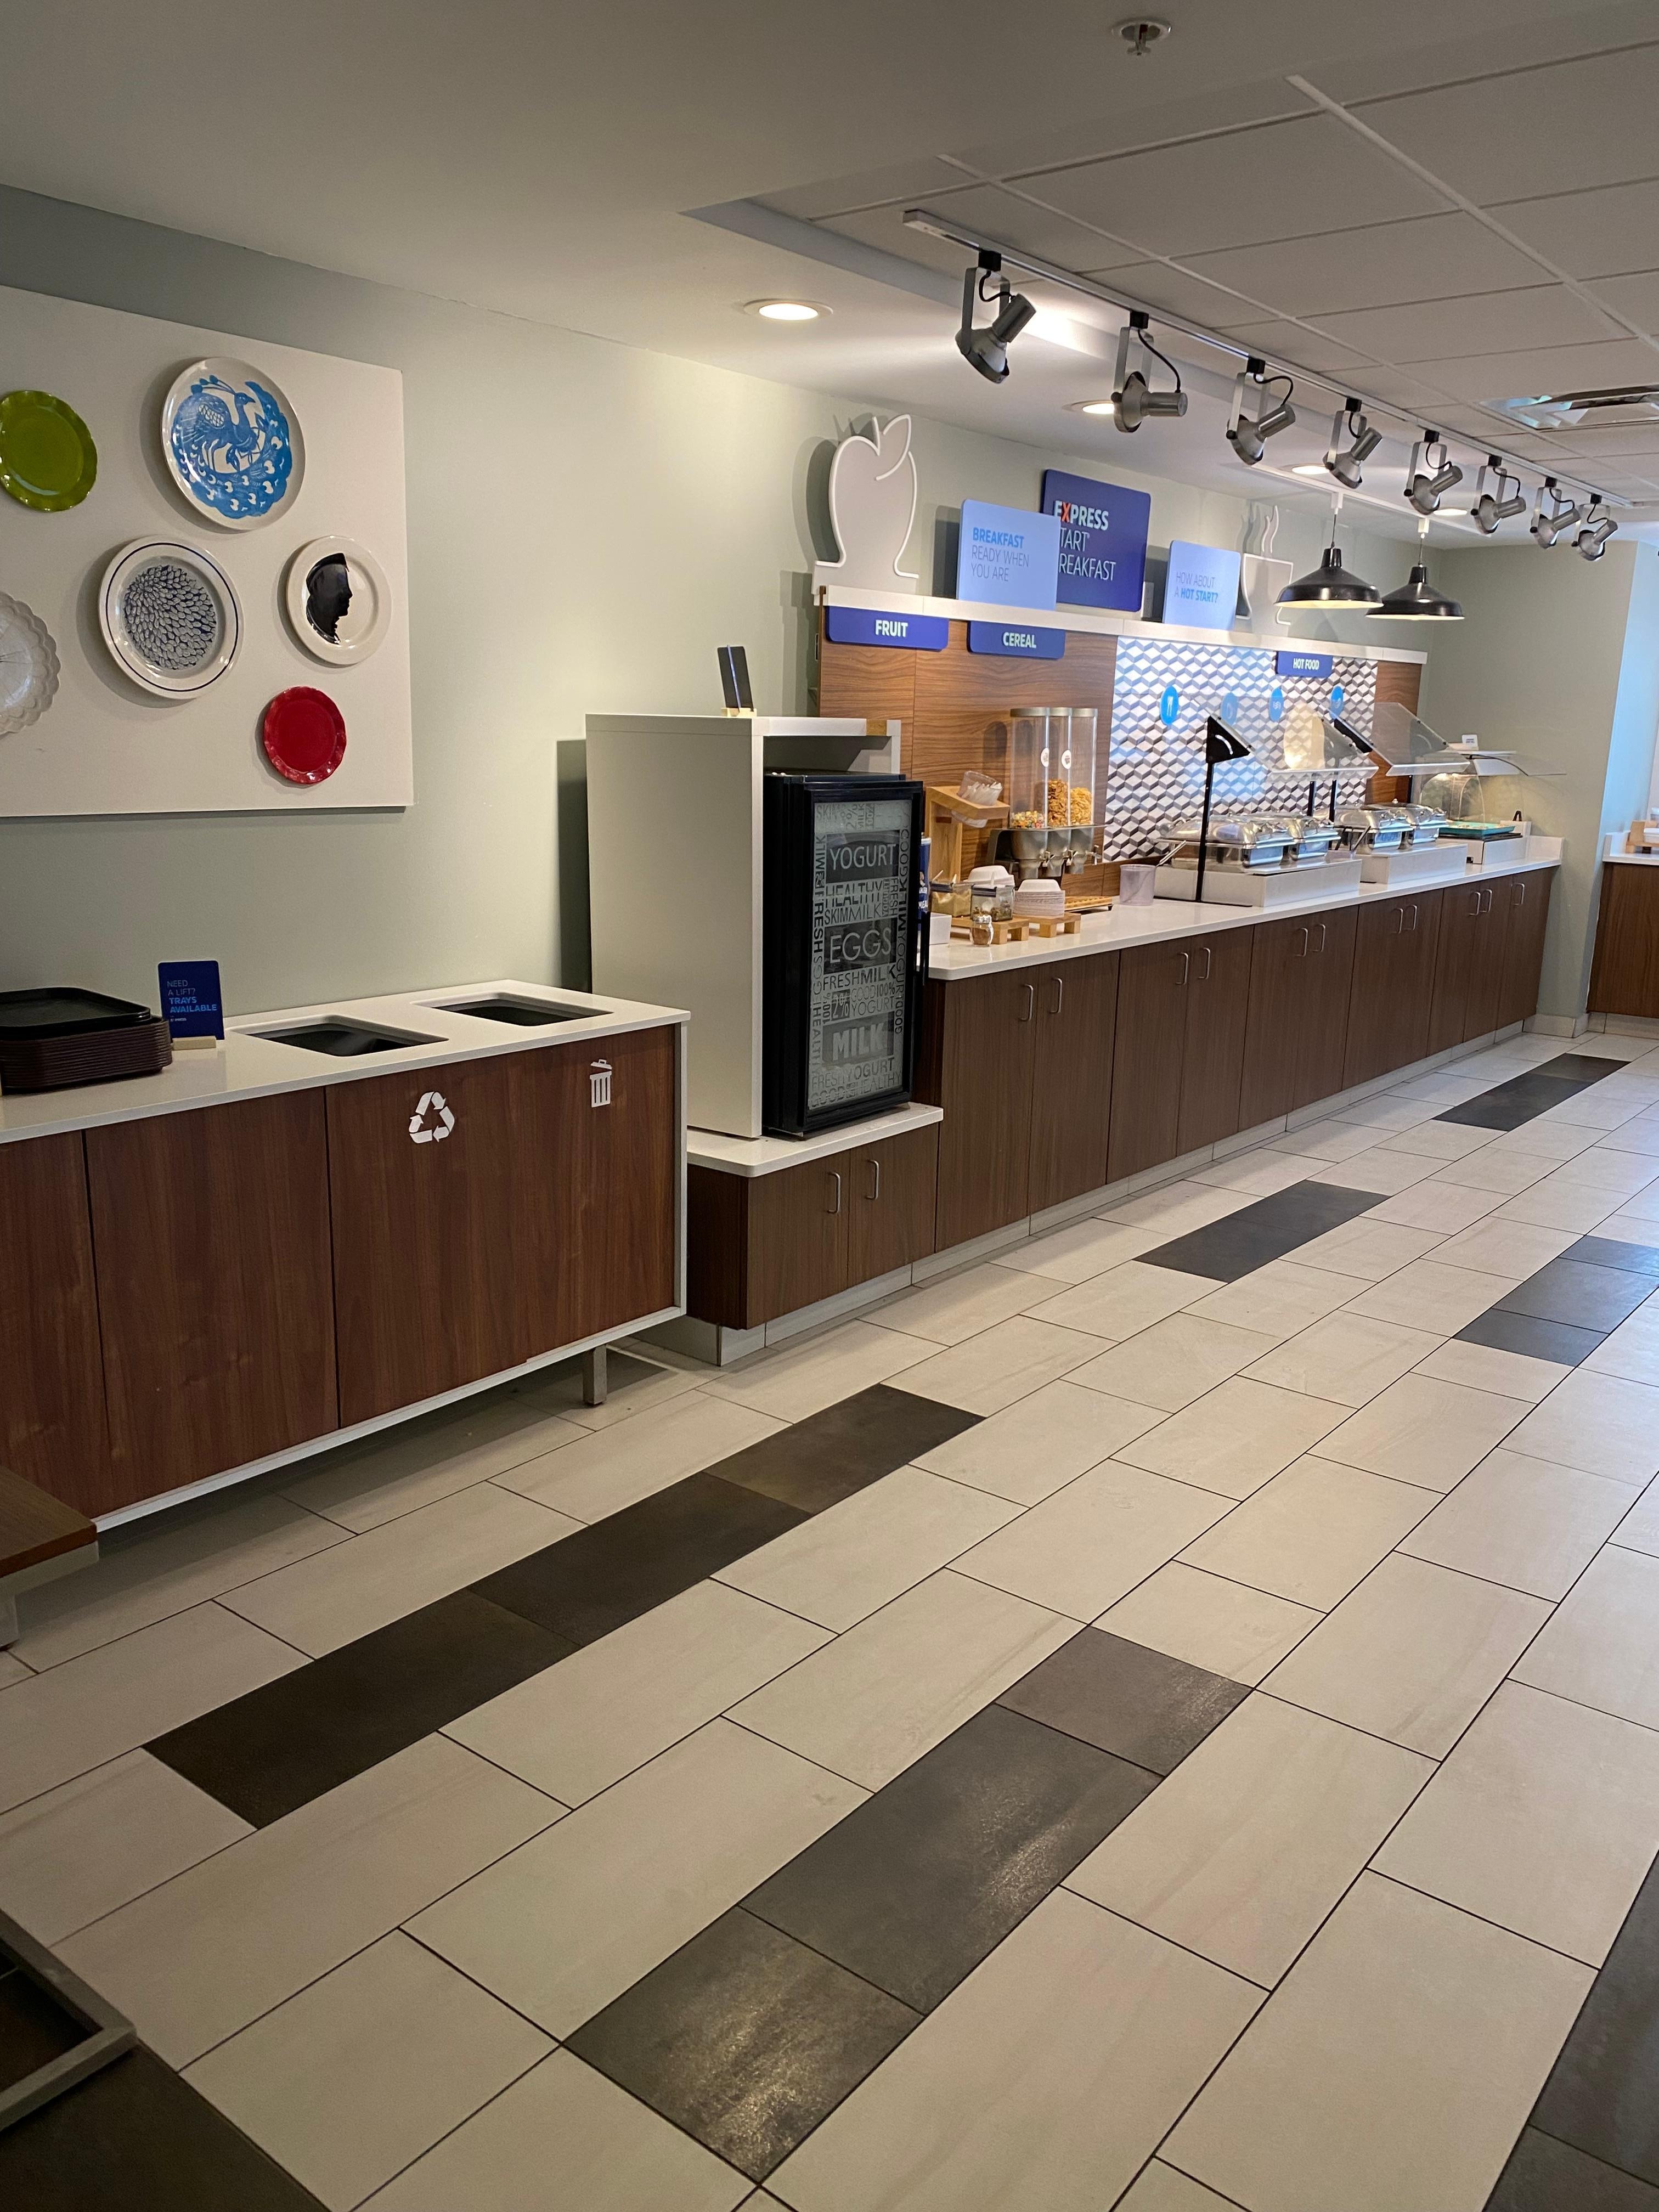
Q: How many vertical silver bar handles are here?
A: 13